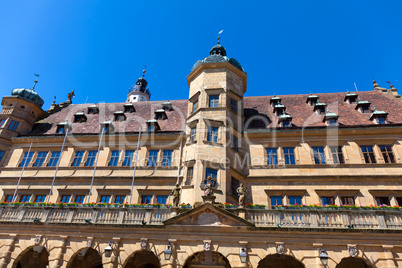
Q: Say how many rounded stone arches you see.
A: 6